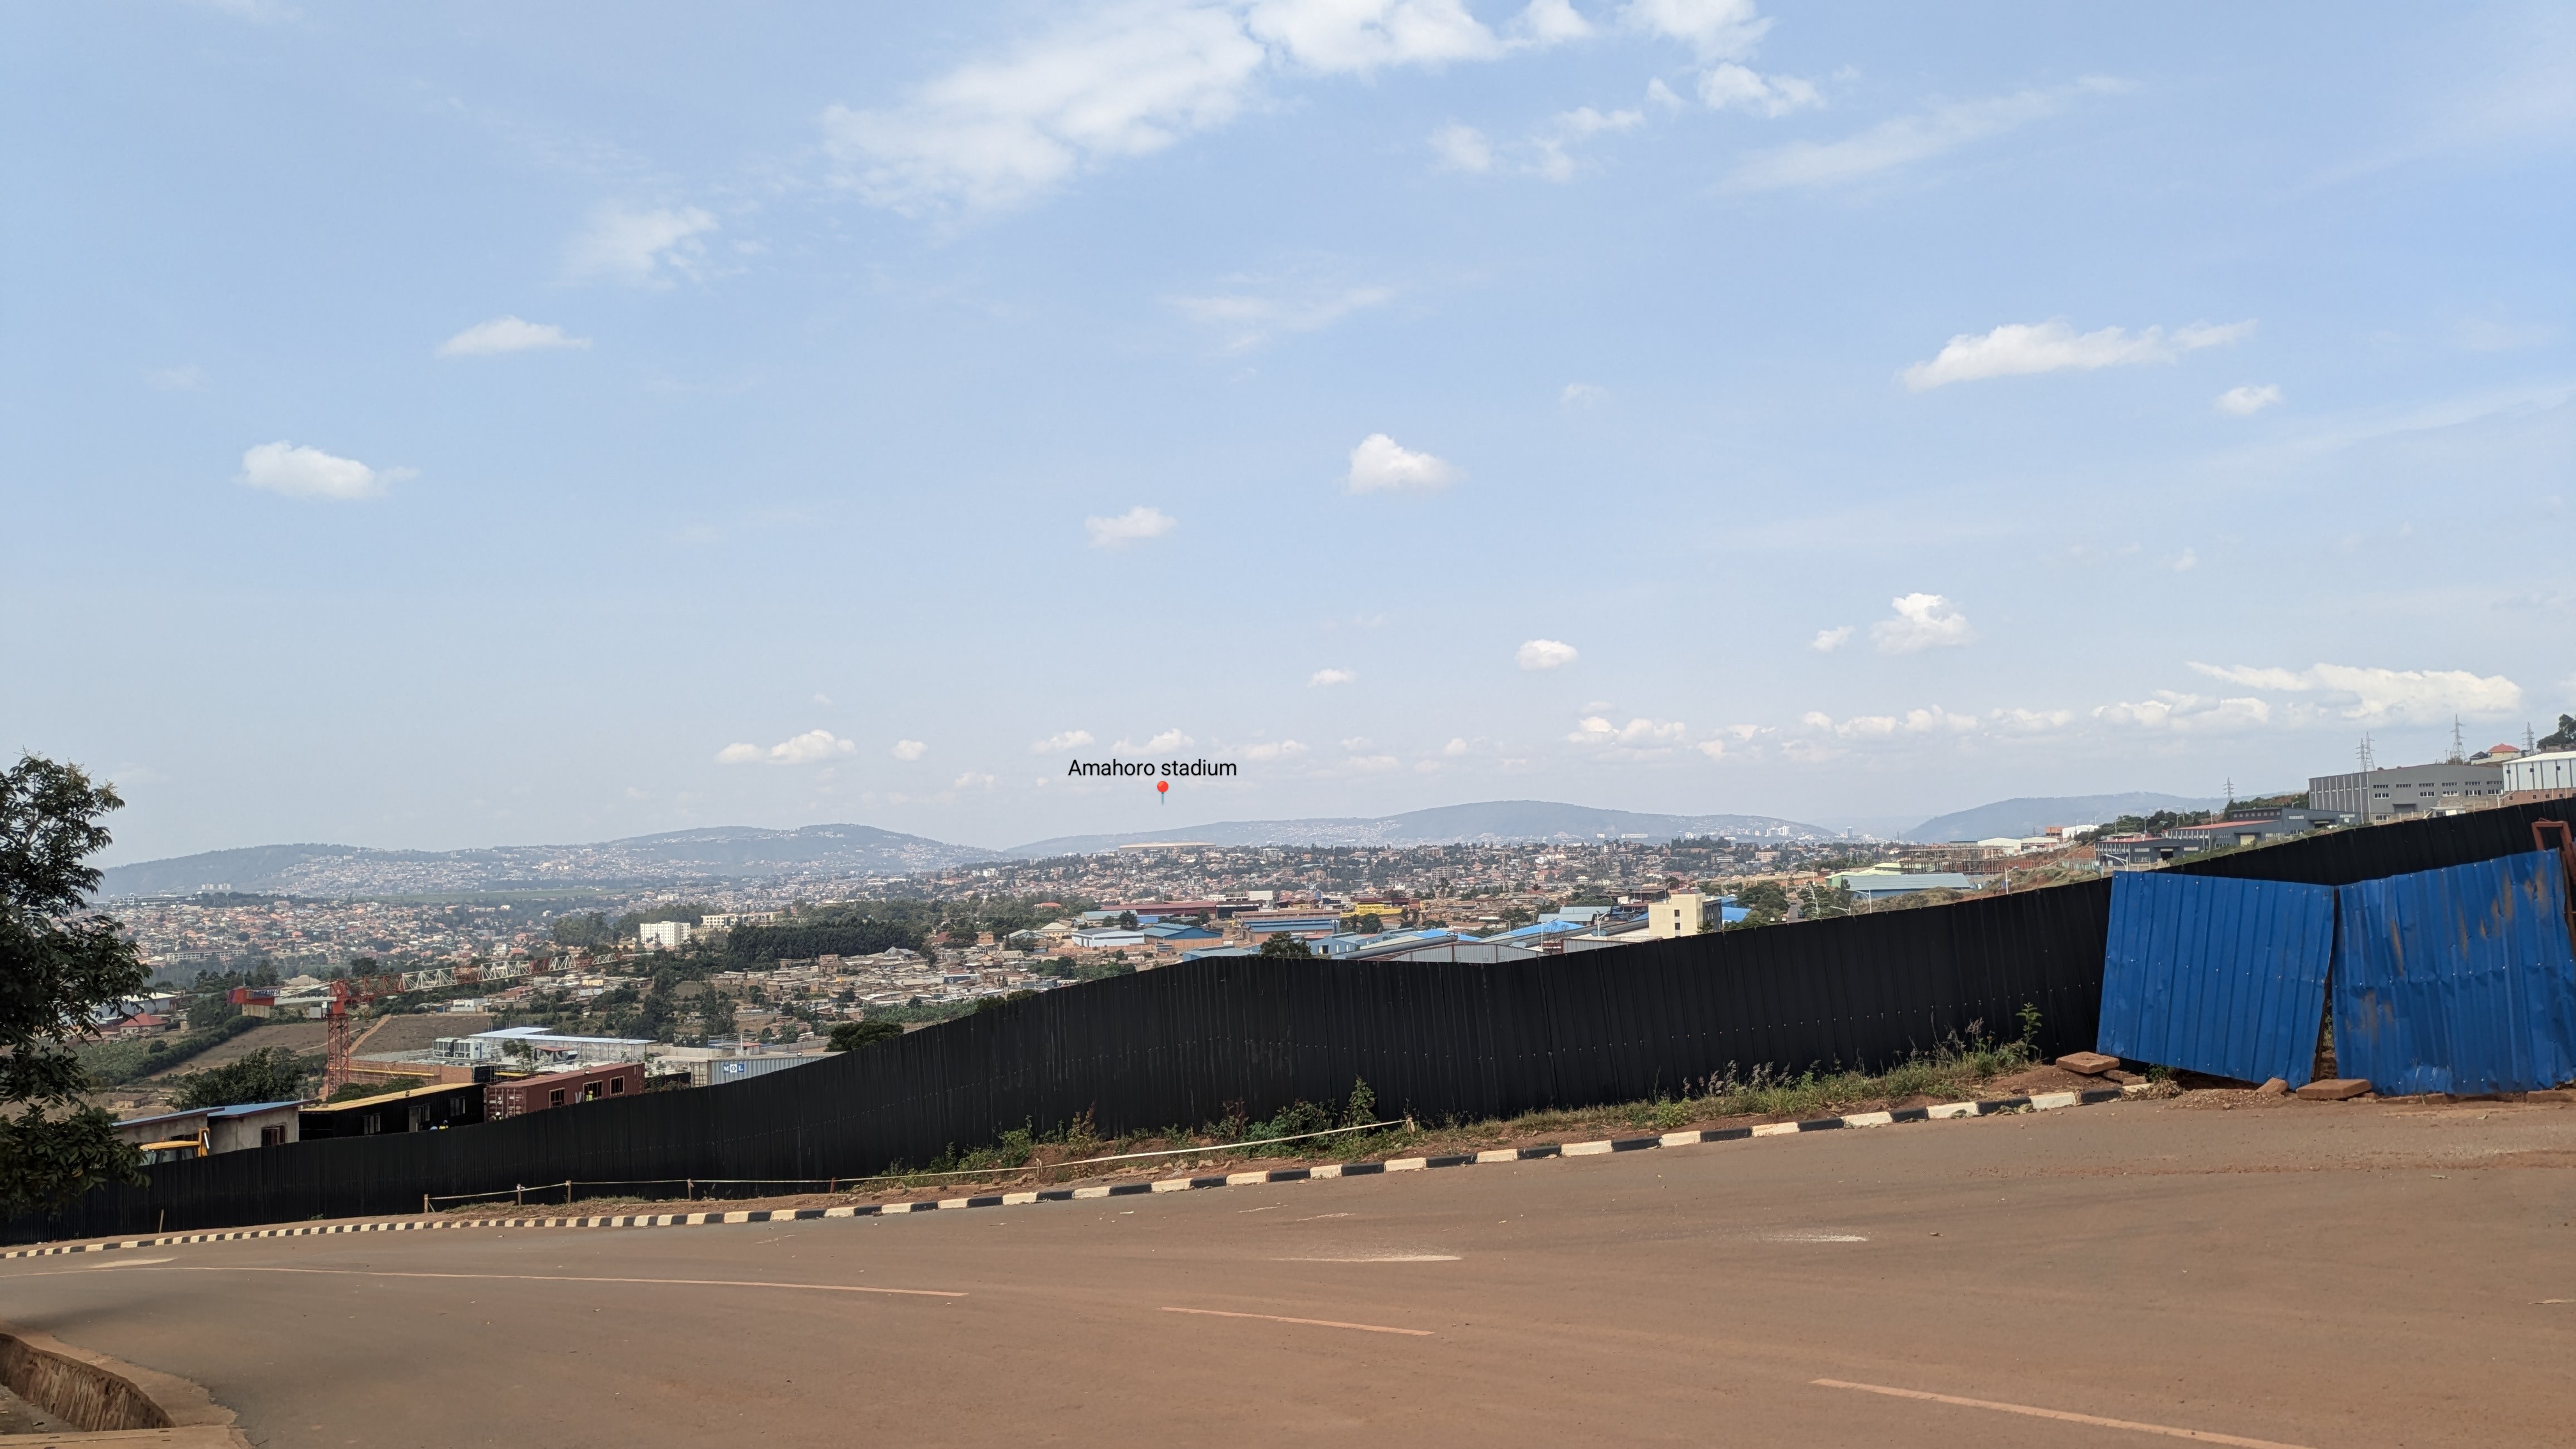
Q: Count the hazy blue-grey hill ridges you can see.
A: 3